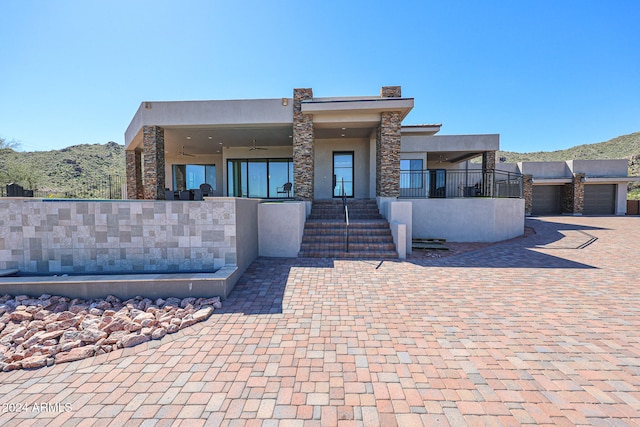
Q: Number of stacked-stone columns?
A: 7